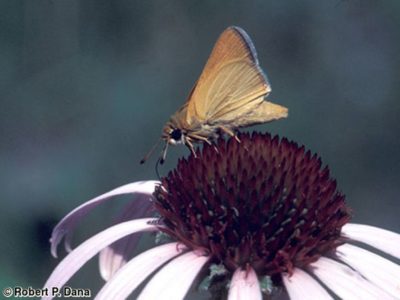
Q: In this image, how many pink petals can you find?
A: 10